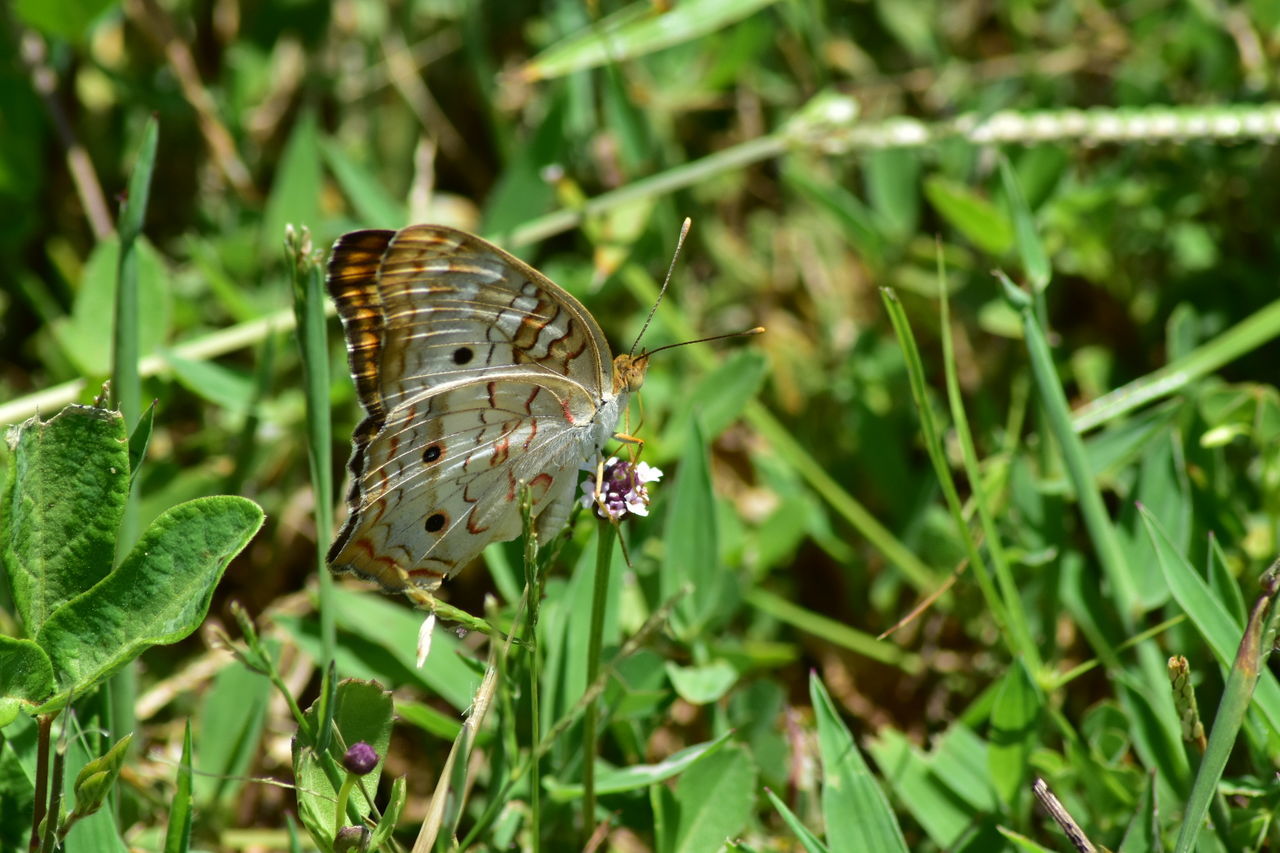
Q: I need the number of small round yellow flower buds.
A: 0